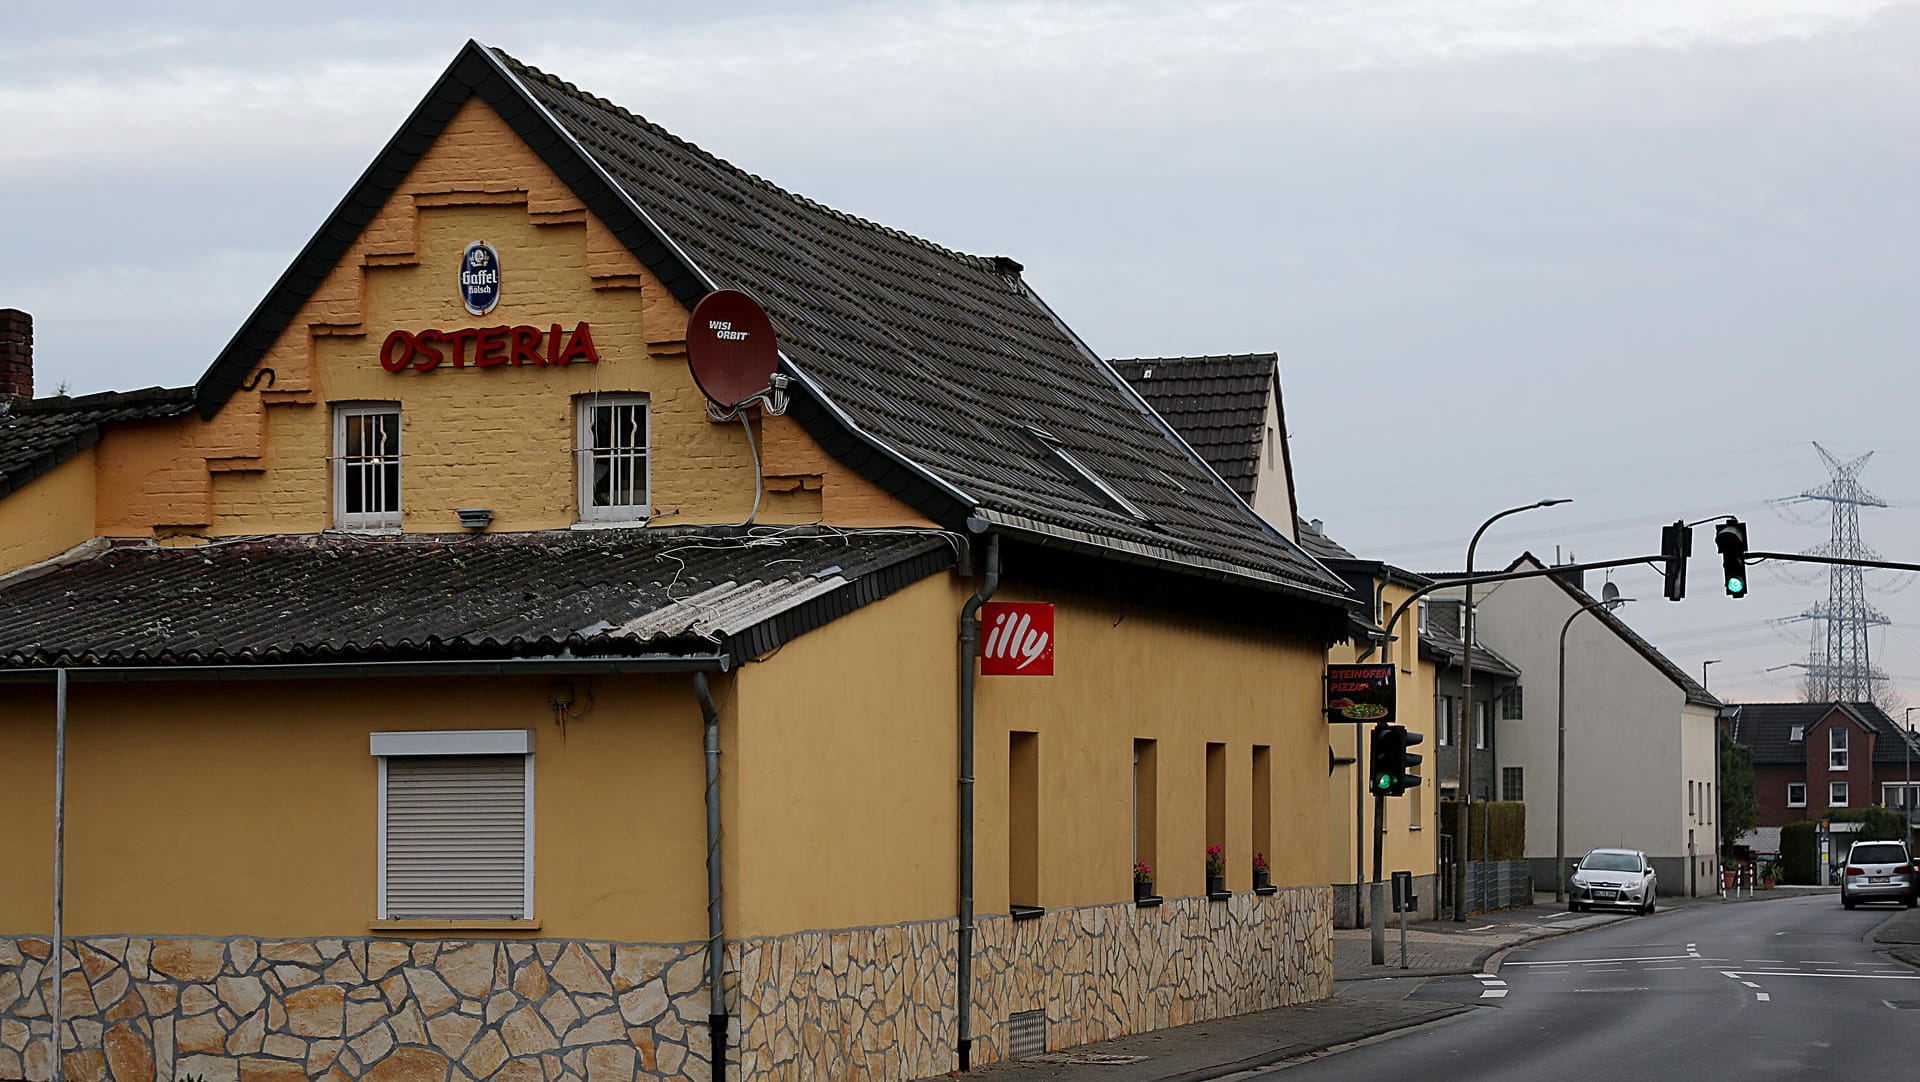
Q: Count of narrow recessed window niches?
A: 4